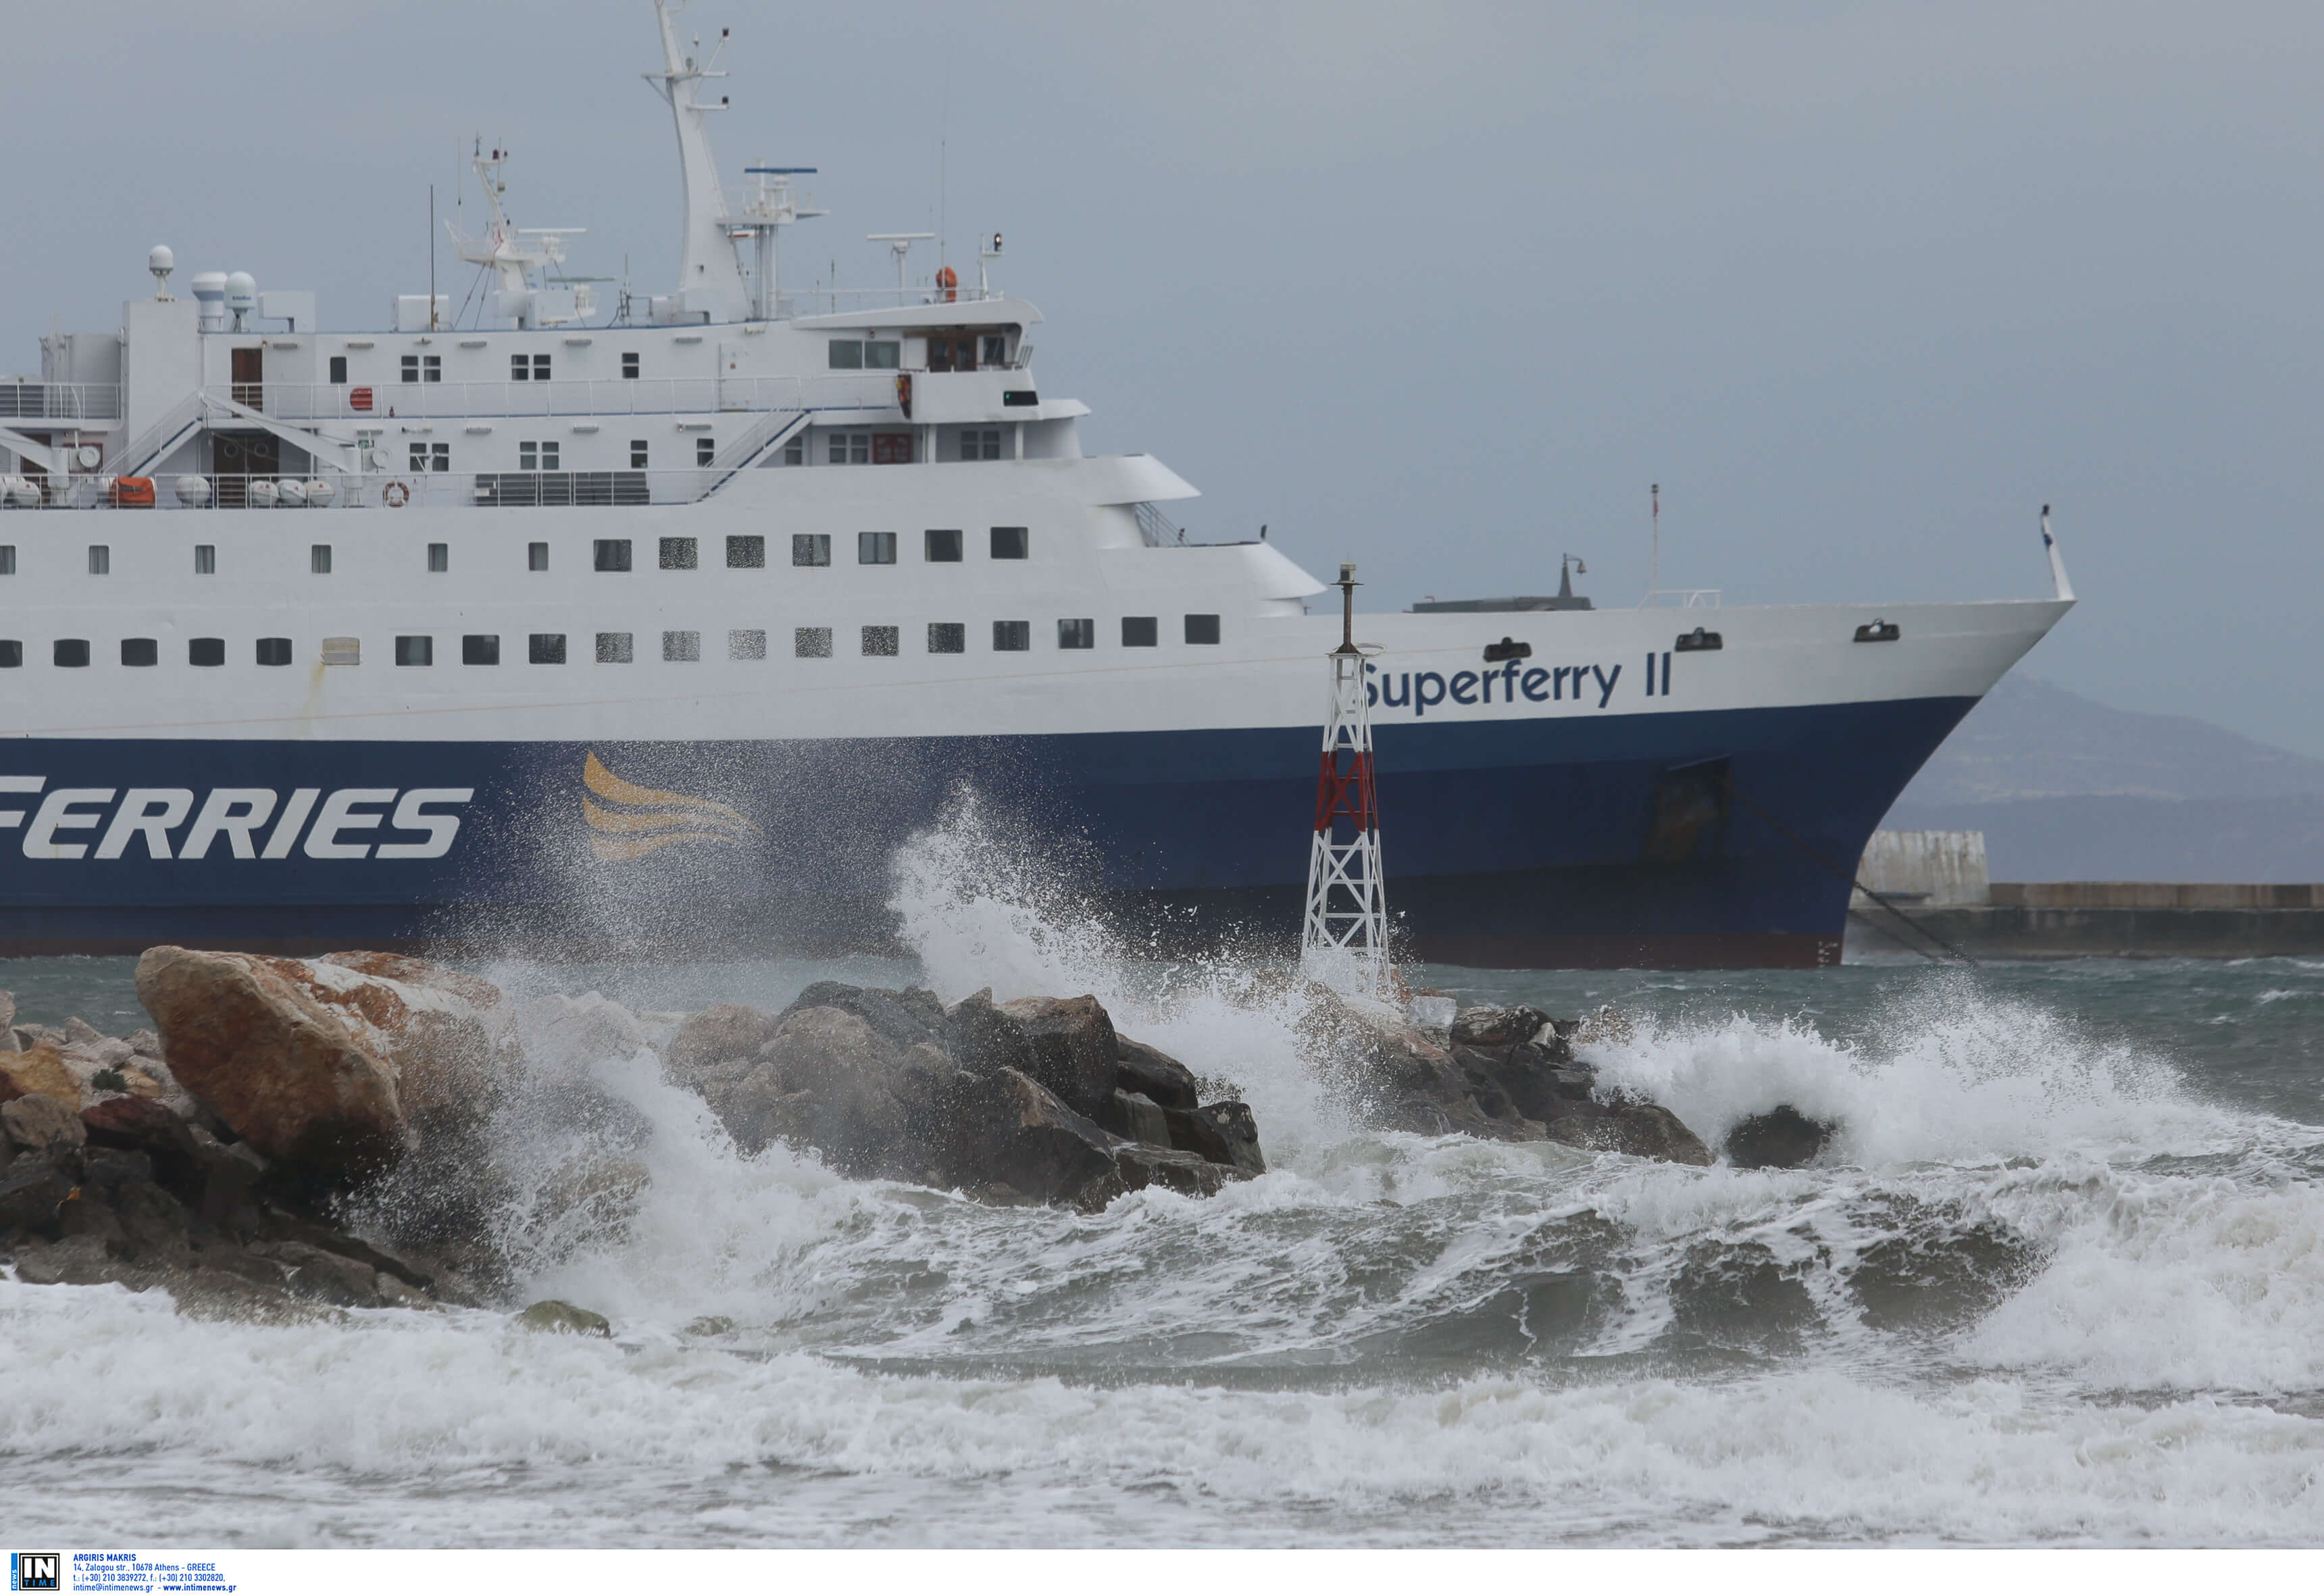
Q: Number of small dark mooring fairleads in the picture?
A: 3